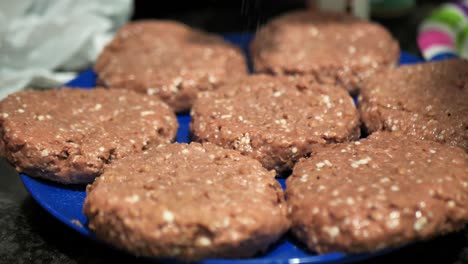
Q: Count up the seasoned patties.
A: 7